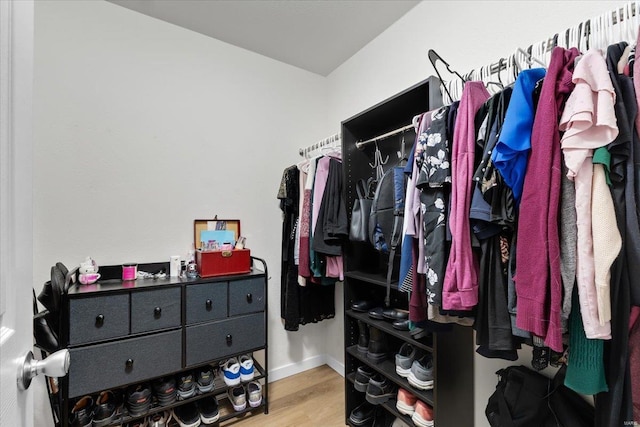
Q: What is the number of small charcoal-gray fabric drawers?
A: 4